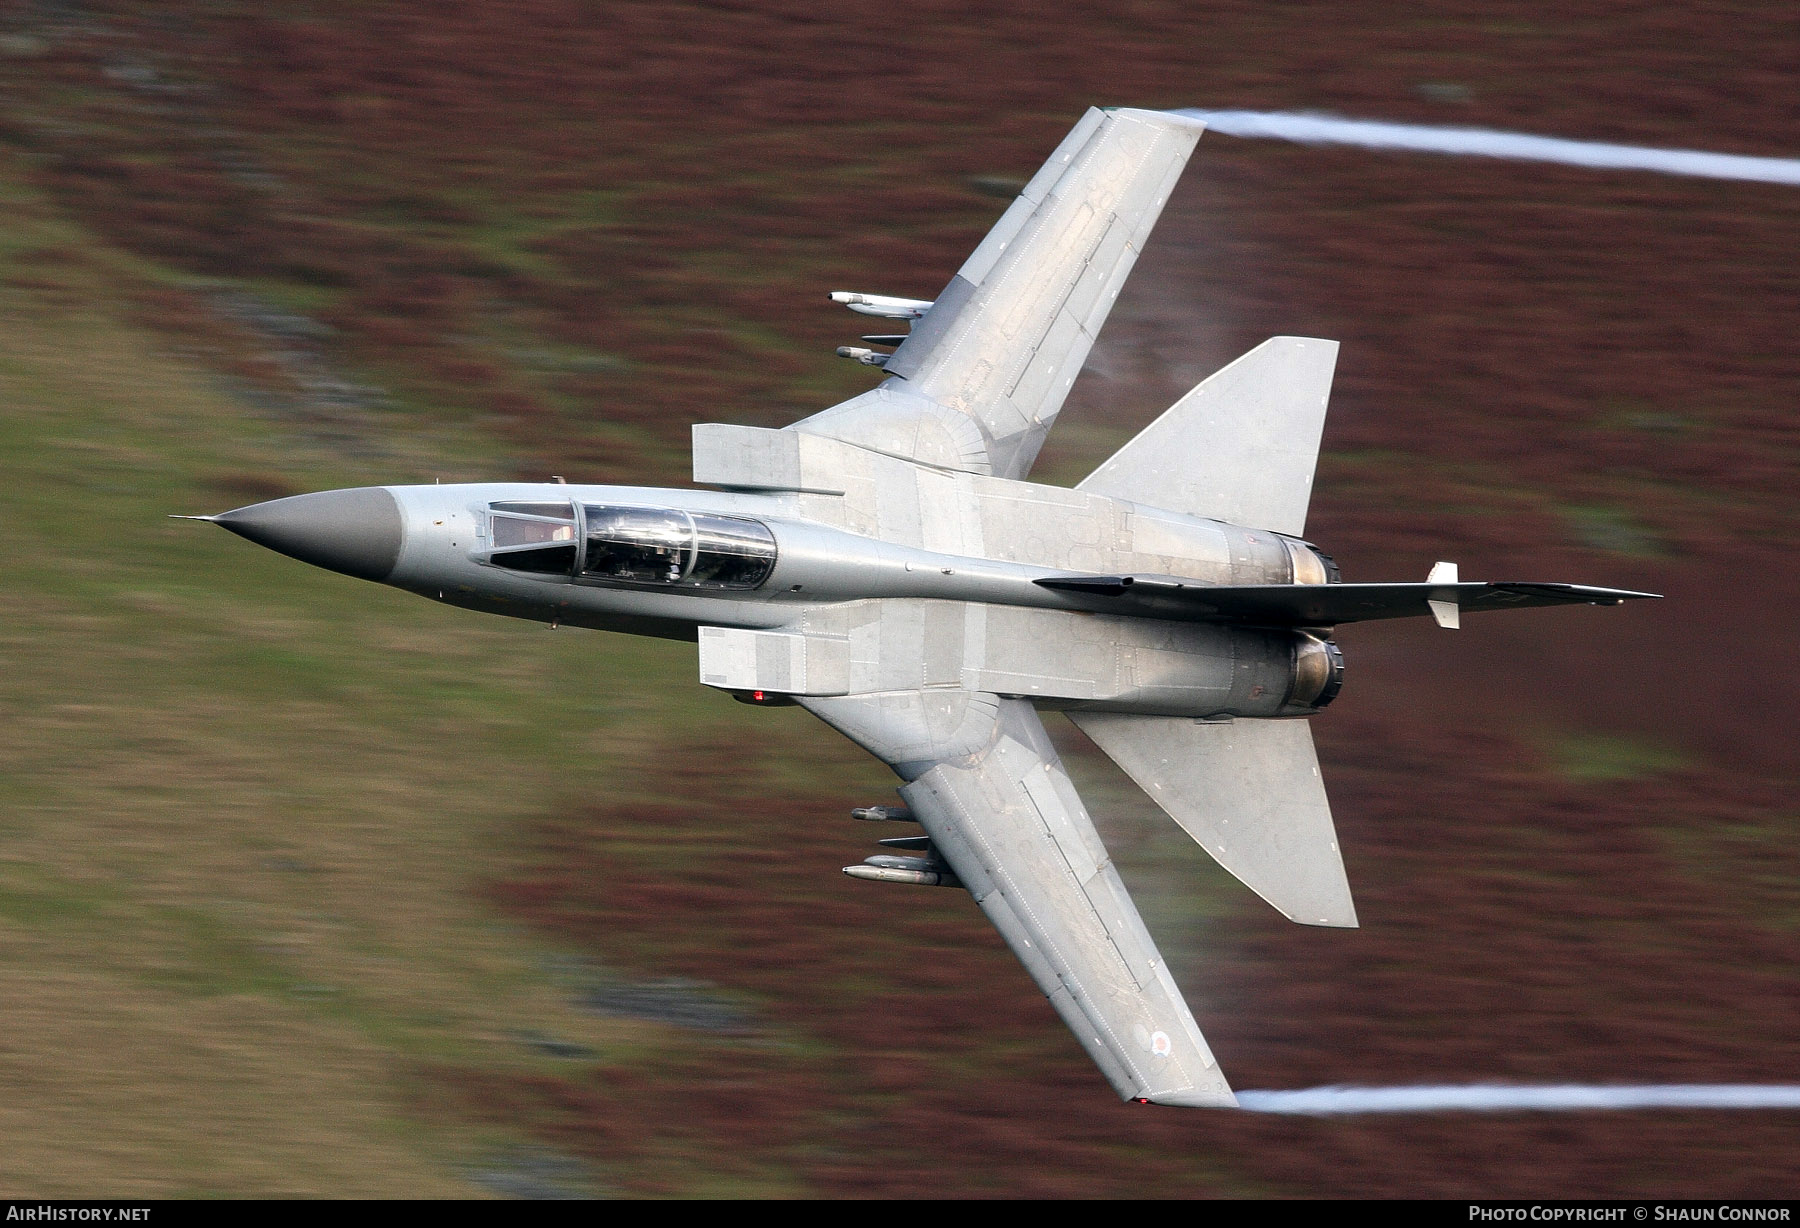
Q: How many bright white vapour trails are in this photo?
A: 2